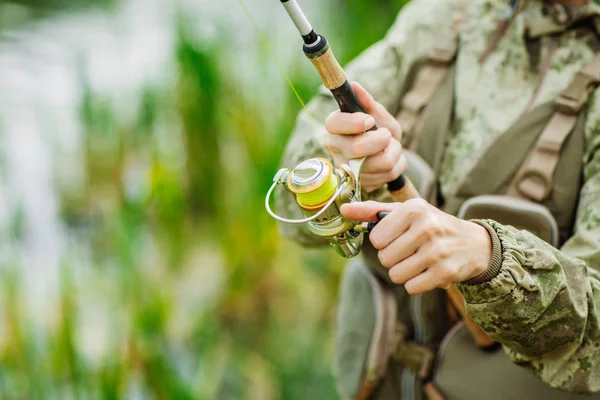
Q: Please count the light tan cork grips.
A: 2